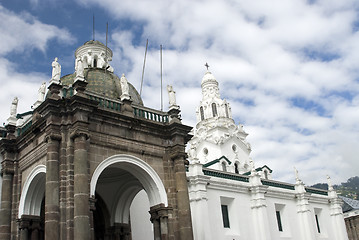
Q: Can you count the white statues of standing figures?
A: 6